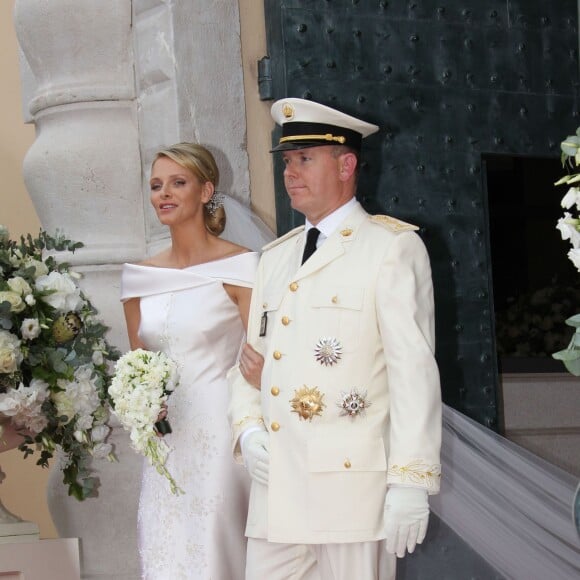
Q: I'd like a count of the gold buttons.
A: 8